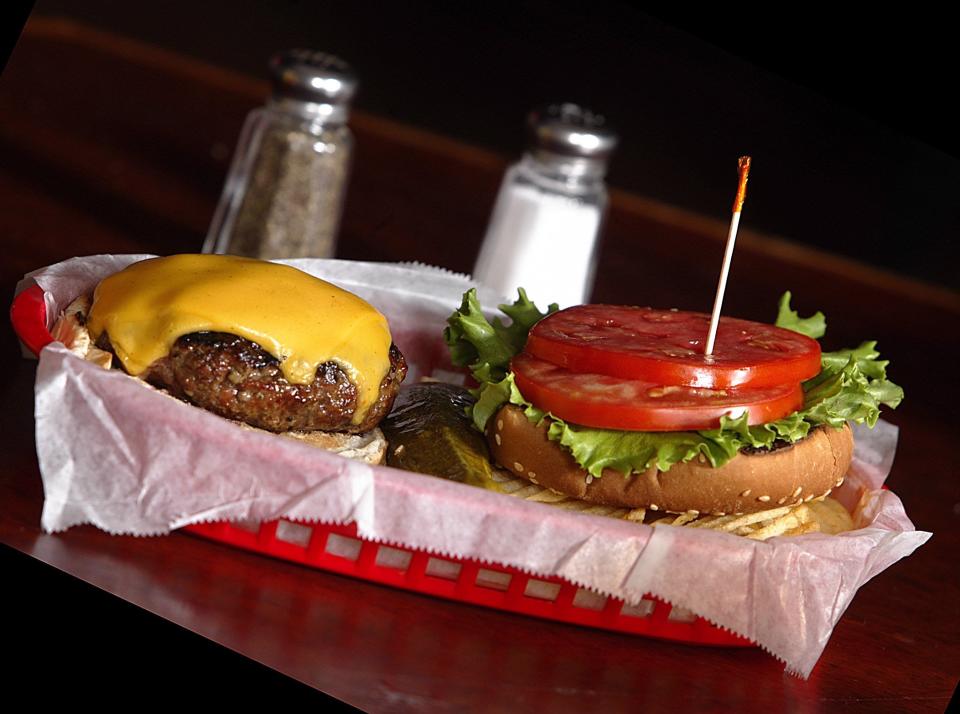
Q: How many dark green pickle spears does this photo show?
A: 1